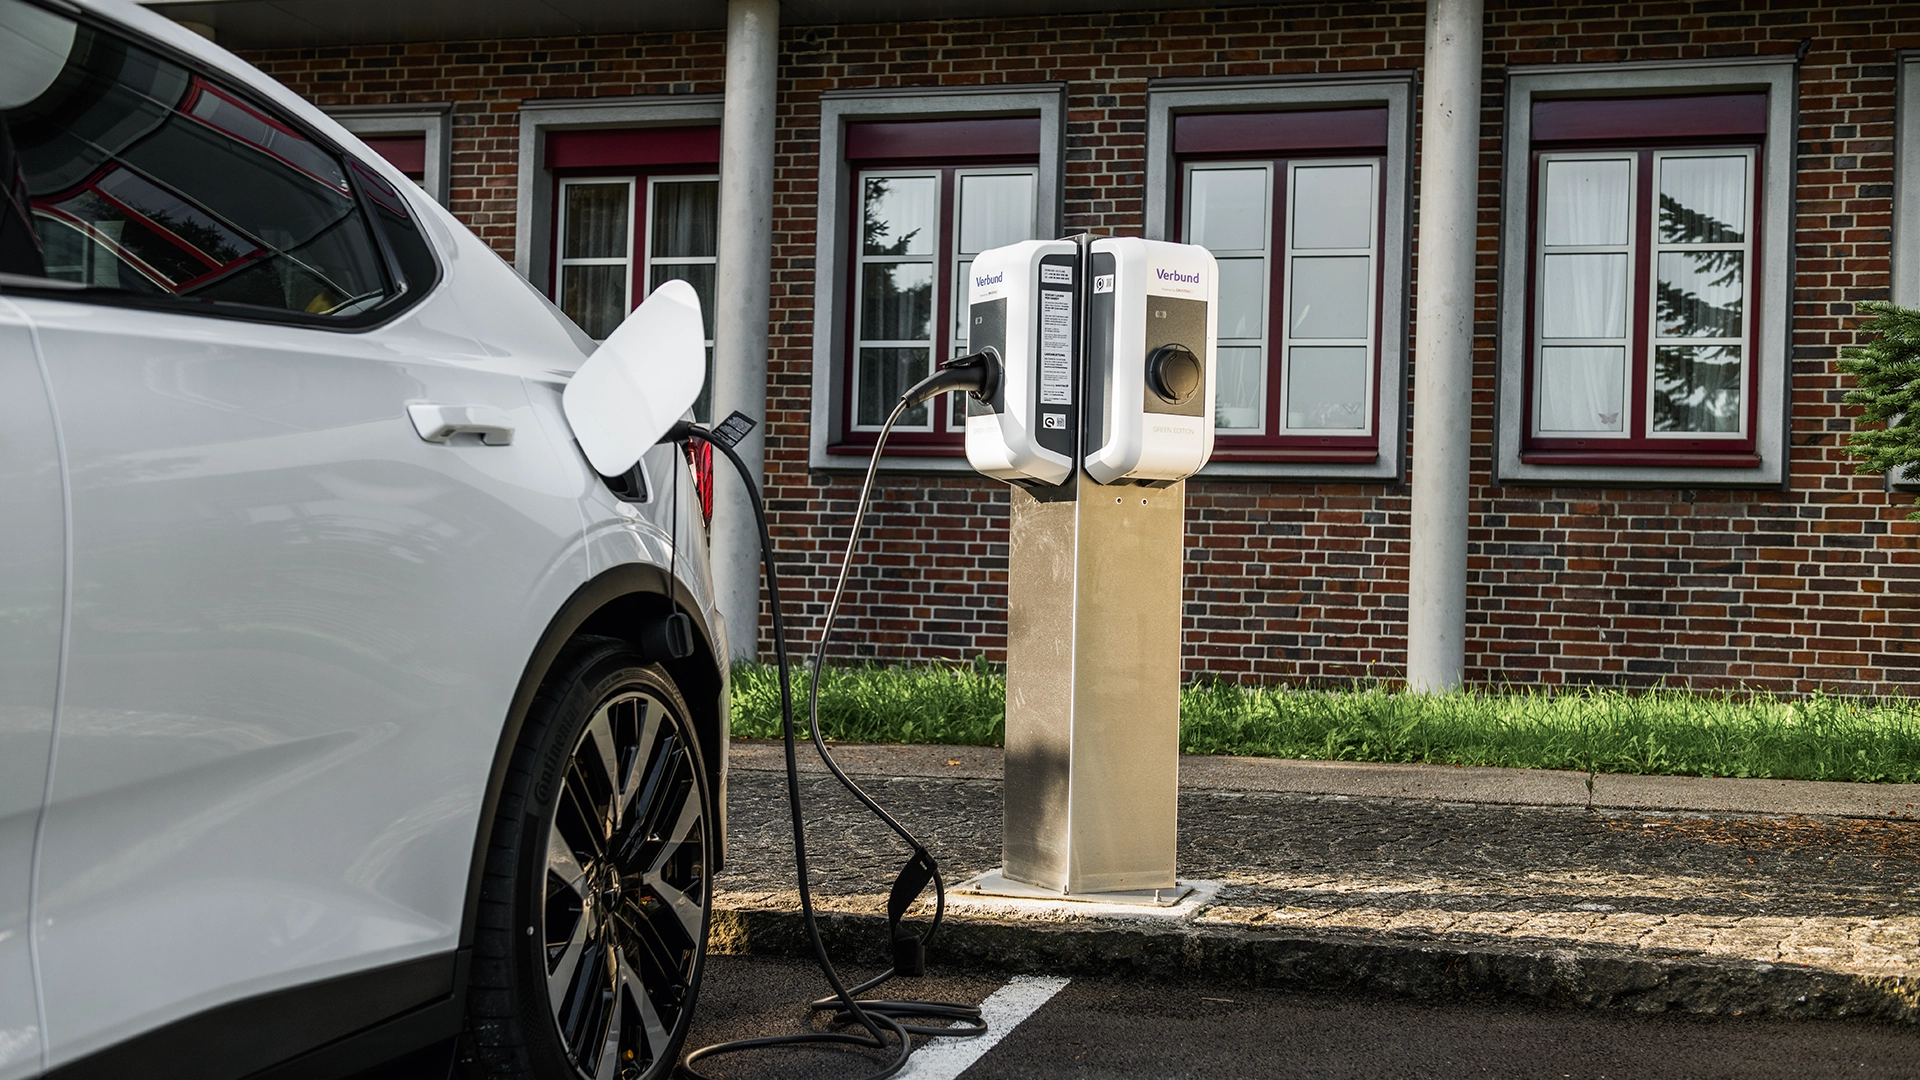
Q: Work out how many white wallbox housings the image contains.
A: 2